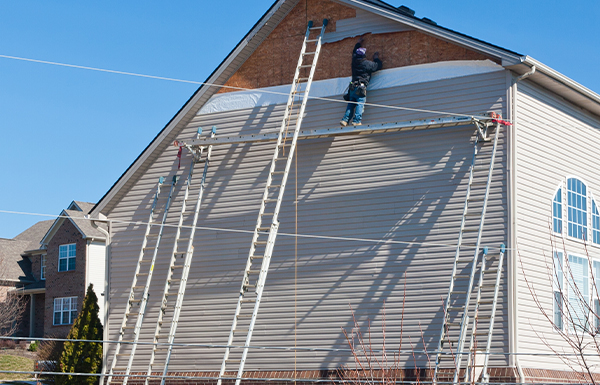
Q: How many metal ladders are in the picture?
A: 5